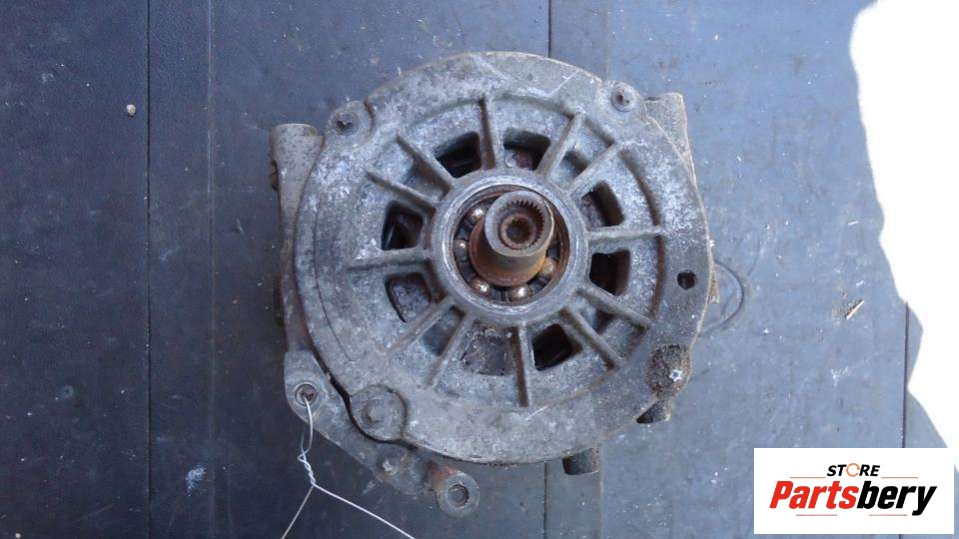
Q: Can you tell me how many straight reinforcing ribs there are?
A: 12